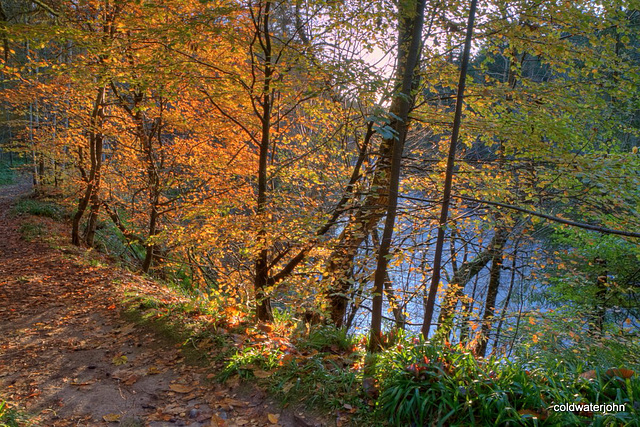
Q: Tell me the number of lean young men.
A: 0